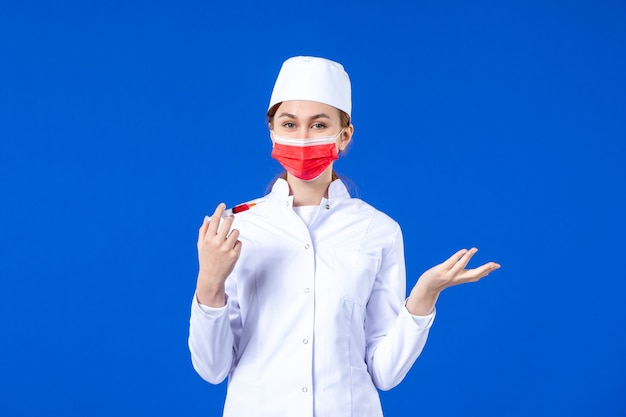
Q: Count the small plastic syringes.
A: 1